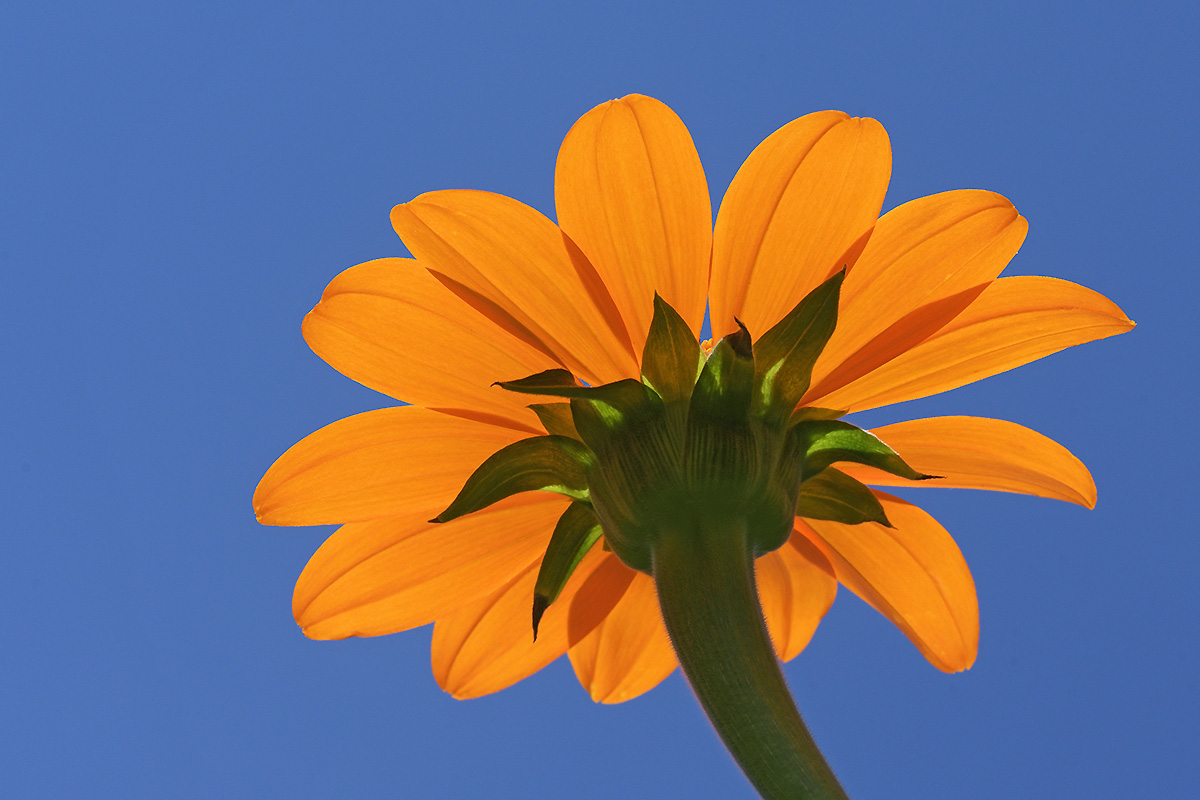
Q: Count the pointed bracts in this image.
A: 10